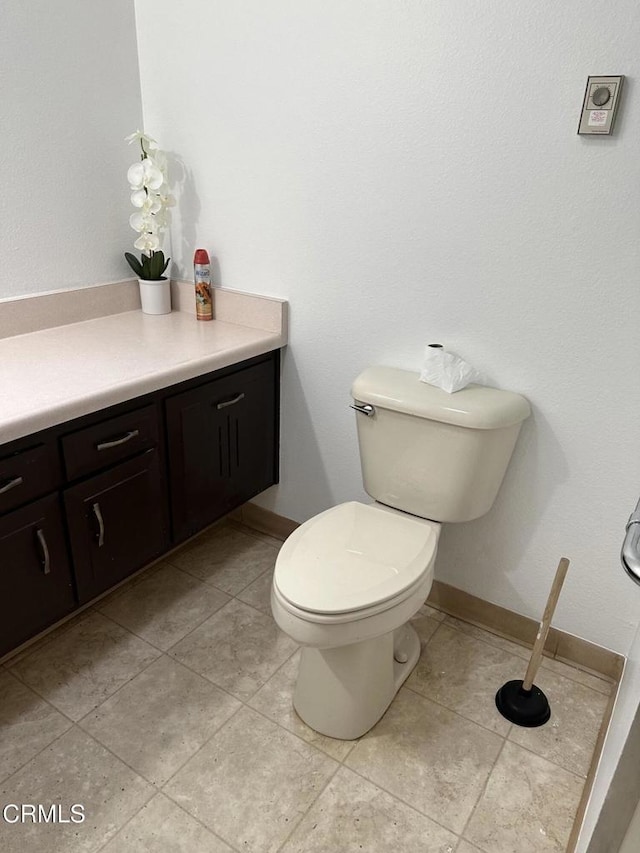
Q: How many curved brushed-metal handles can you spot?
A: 5